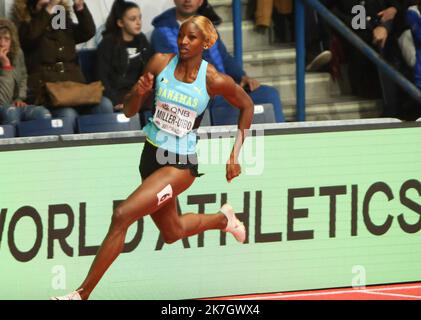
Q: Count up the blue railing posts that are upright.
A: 2